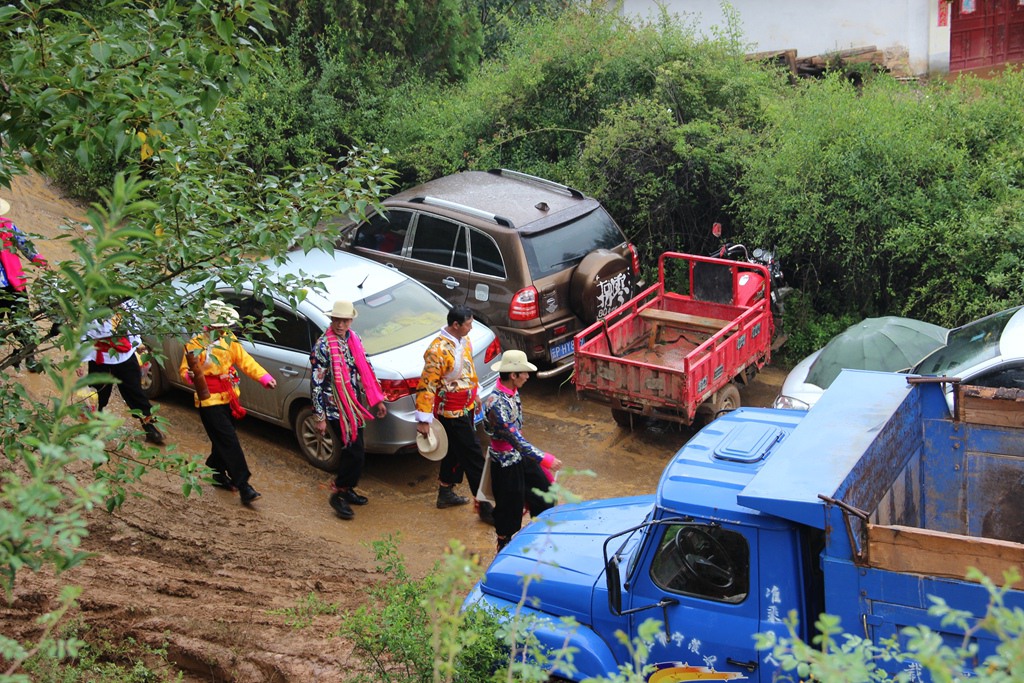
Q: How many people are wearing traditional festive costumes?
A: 6